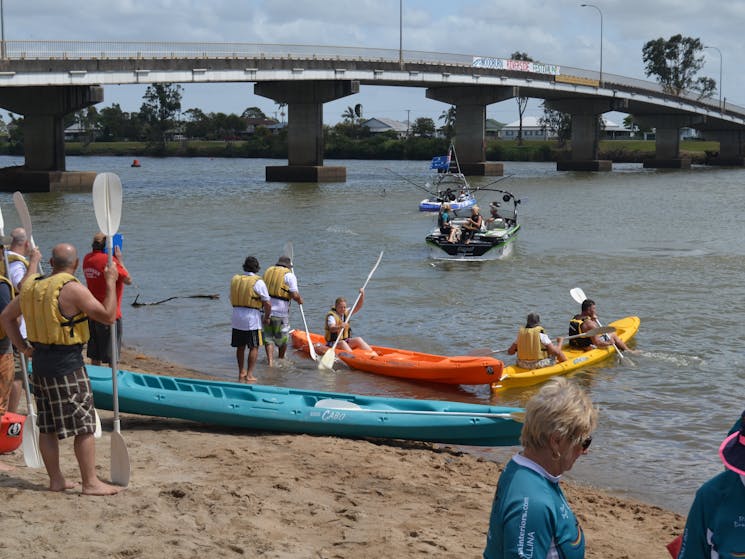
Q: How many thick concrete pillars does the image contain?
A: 6